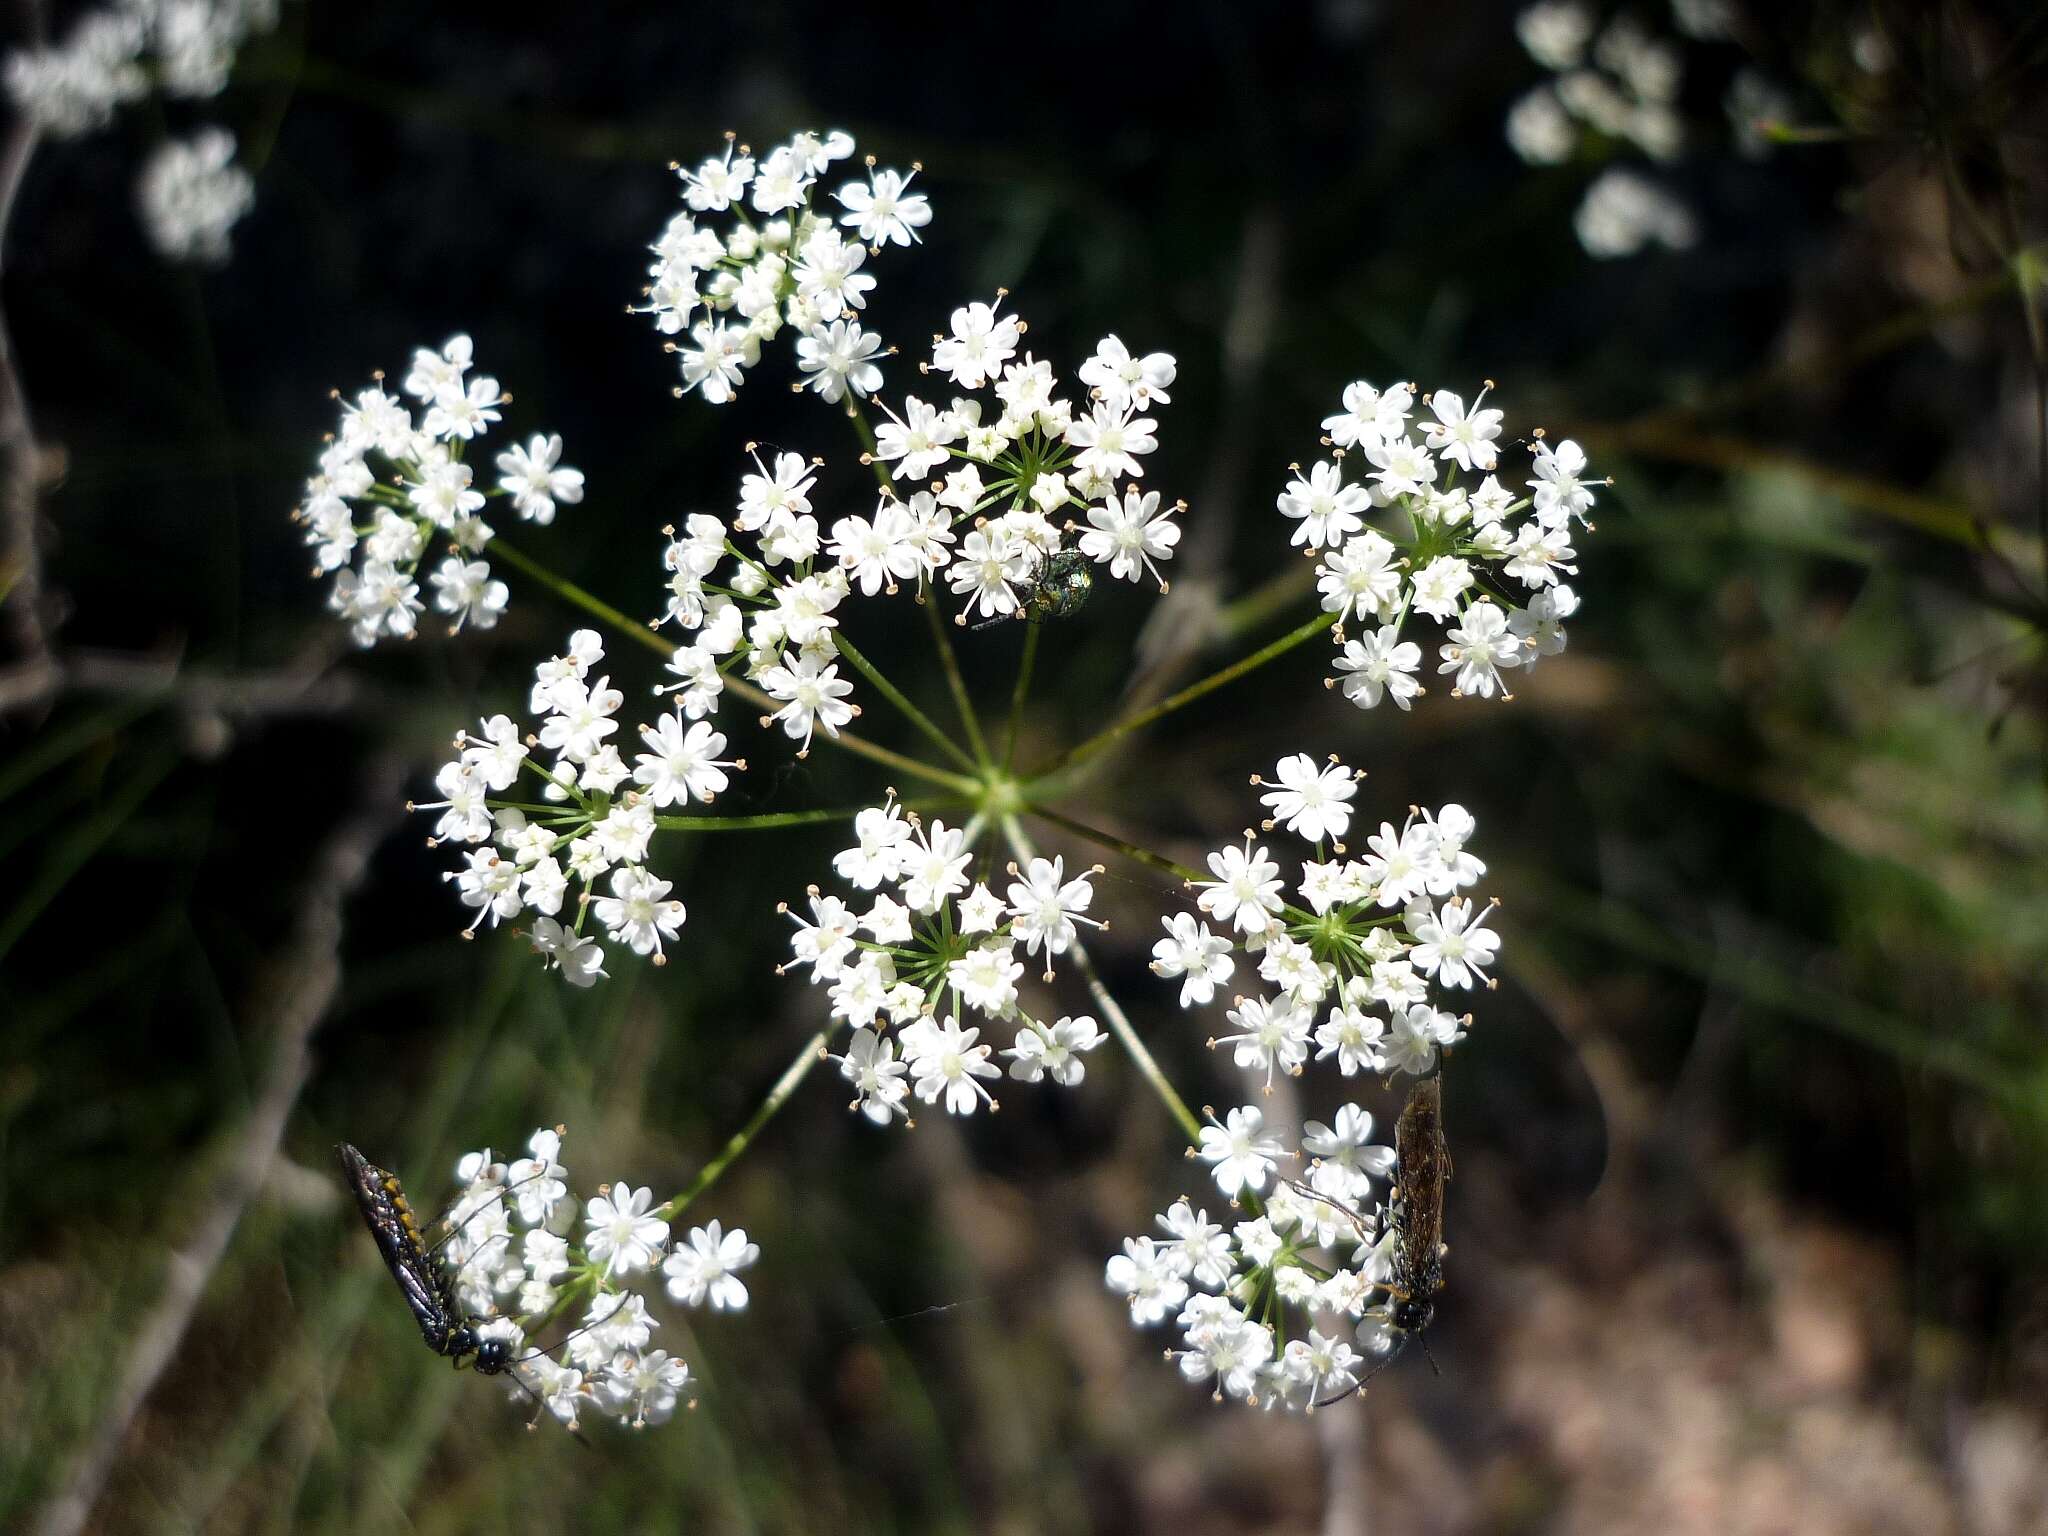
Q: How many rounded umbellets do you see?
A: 10